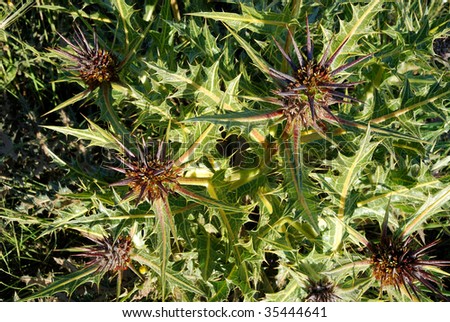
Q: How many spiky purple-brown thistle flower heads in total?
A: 6